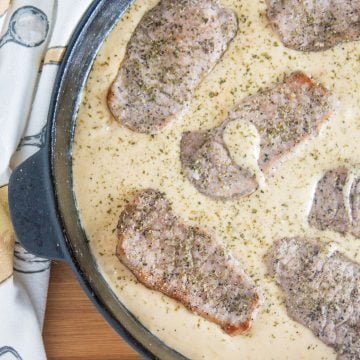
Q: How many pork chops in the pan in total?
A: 6